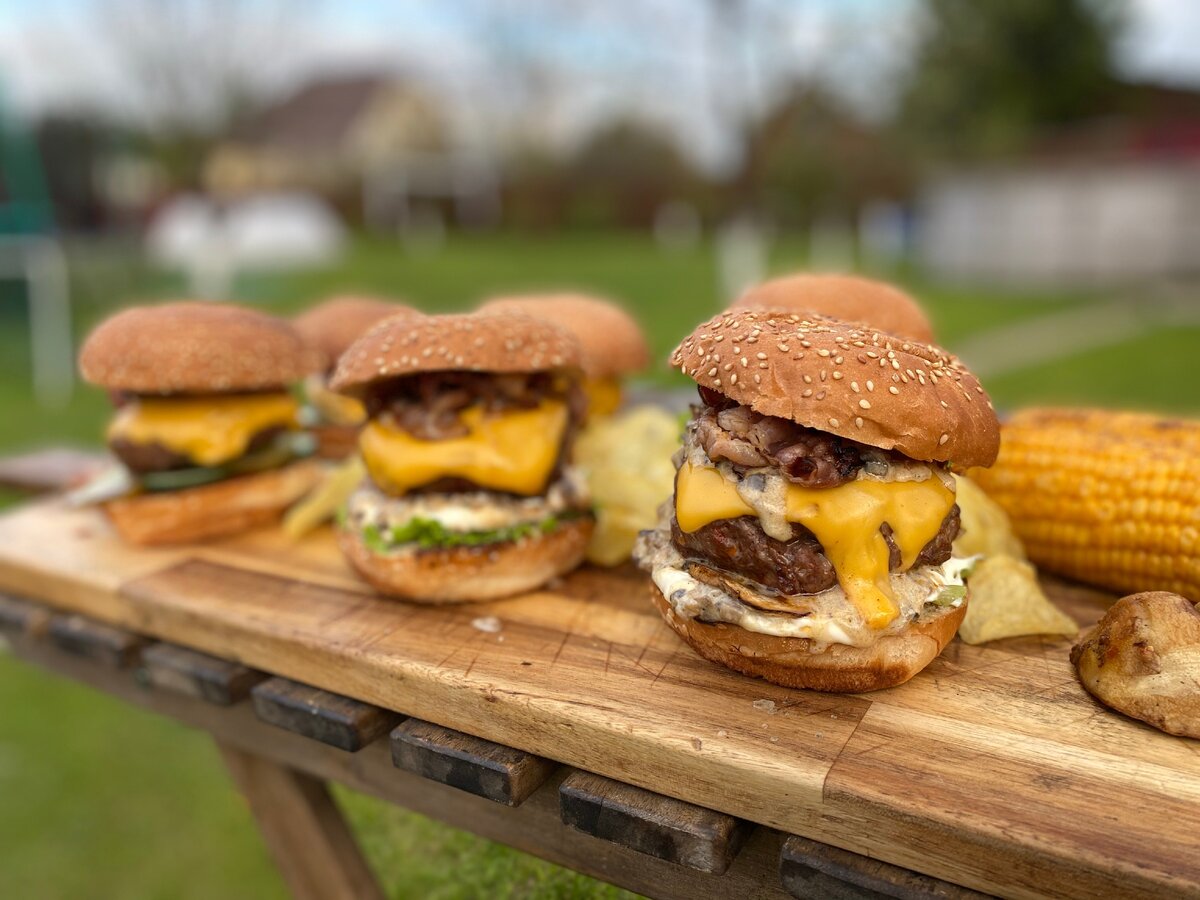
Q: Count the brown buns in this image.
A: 6